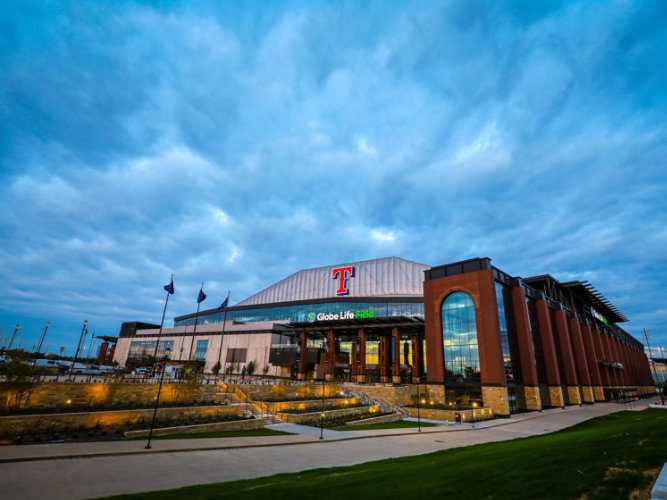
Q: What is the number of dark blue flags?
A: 3